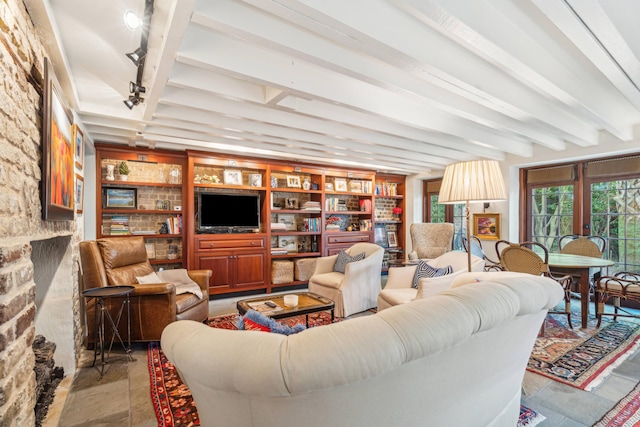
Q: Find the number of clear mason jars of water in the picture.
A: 0